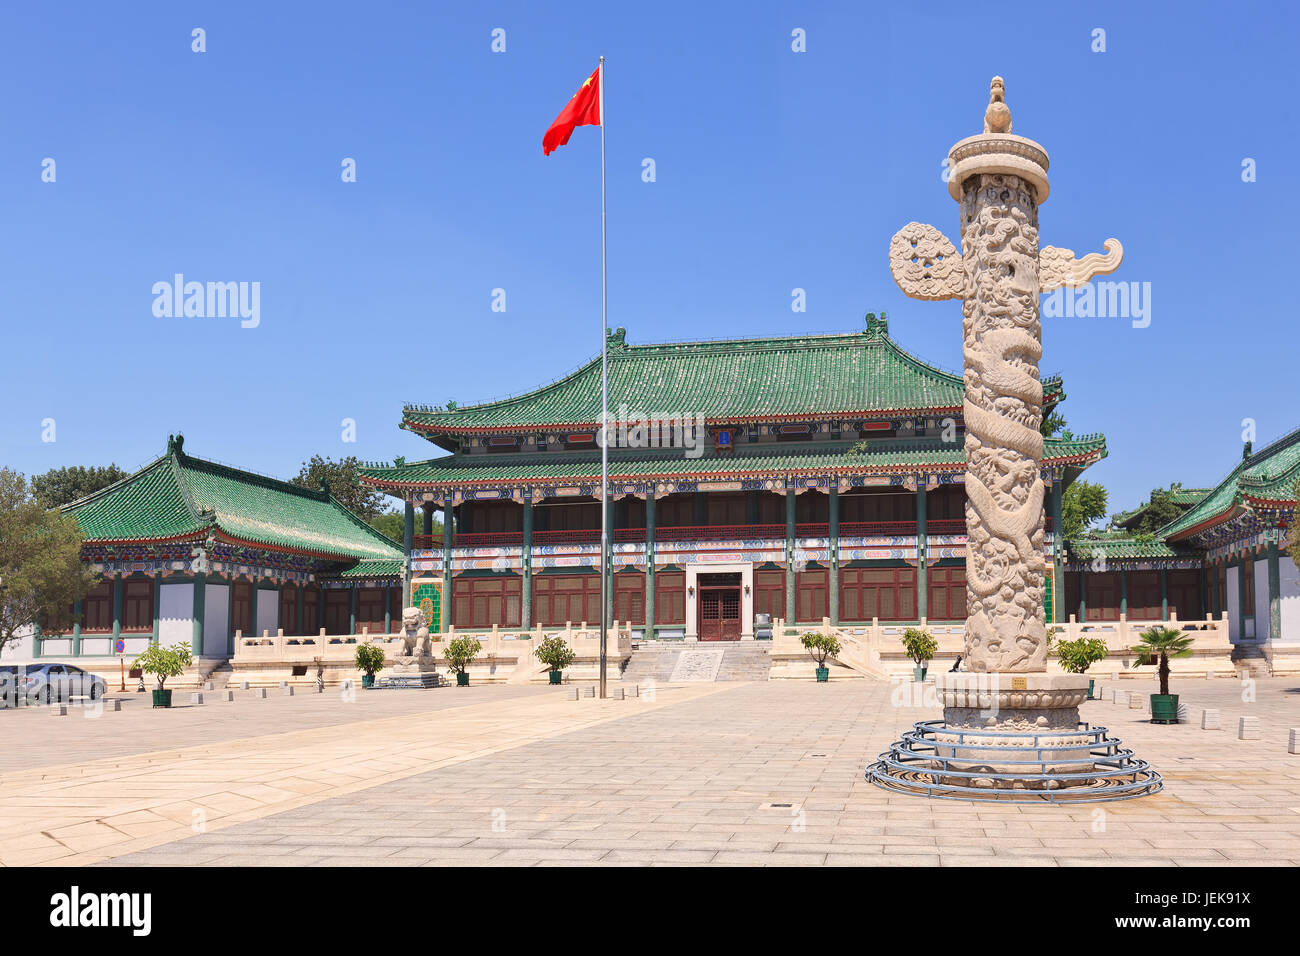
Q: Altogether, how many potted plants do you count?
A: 8